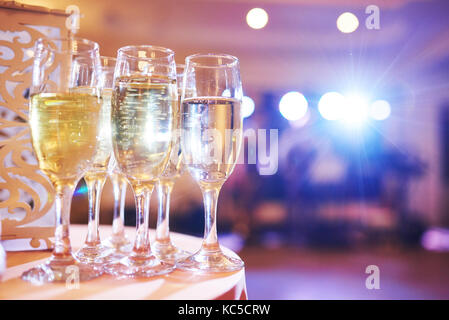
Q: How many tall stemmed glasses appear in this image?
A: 6